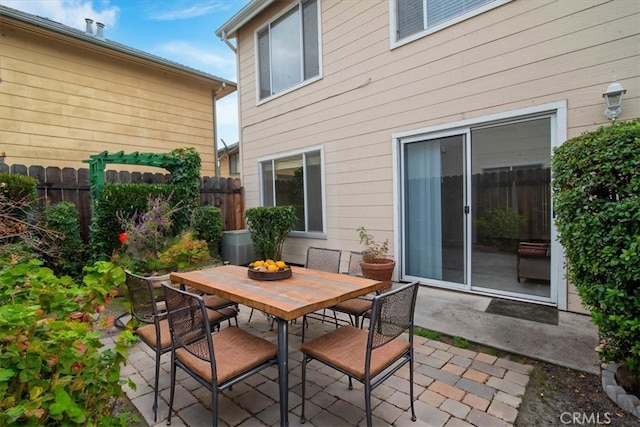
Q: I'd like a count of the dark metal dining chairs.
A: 6